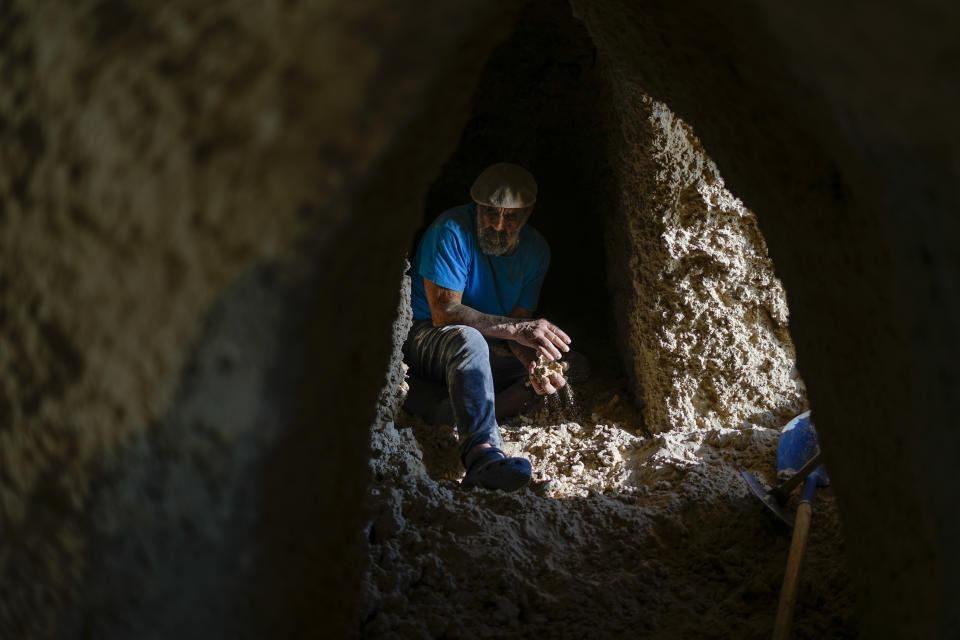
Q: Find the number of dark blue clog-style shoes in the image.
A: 1